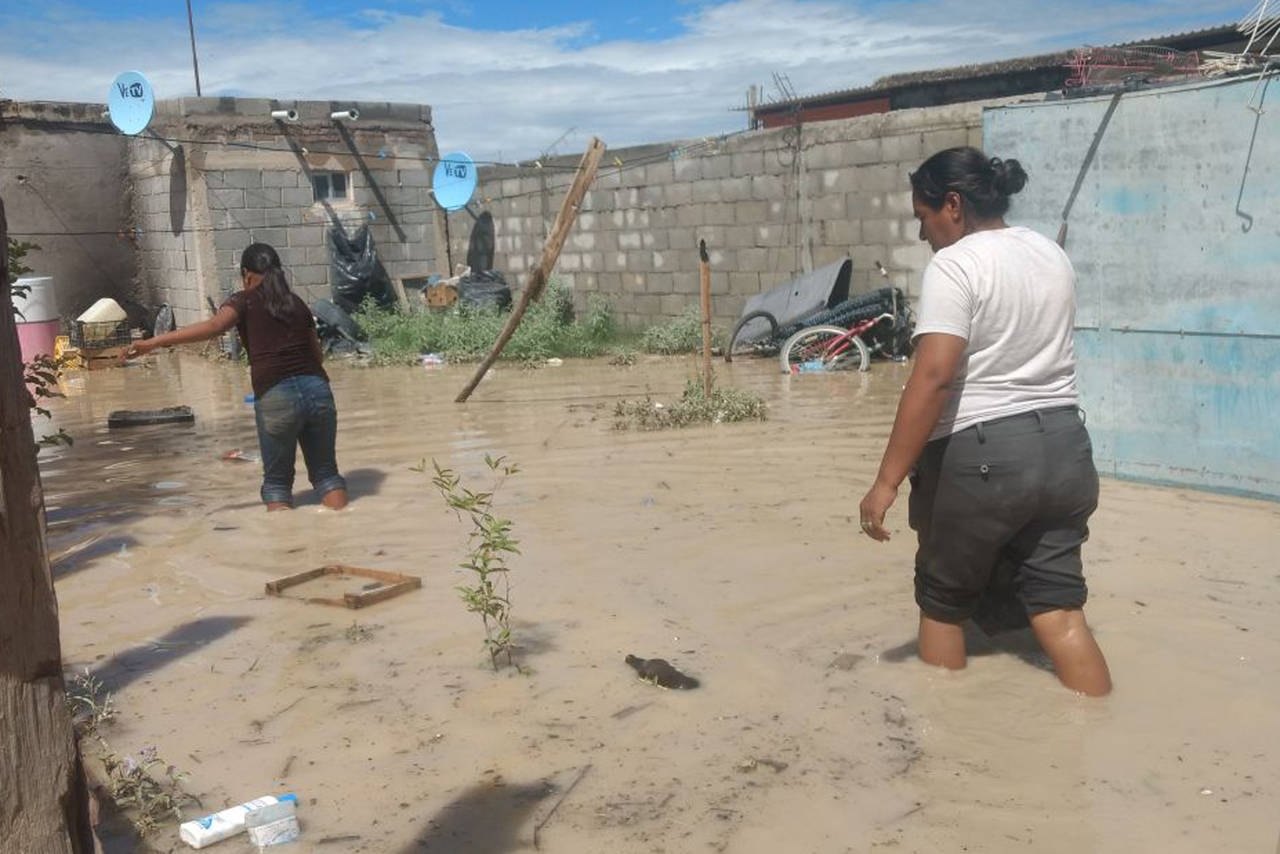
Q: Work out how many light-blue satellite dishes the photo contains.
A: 2